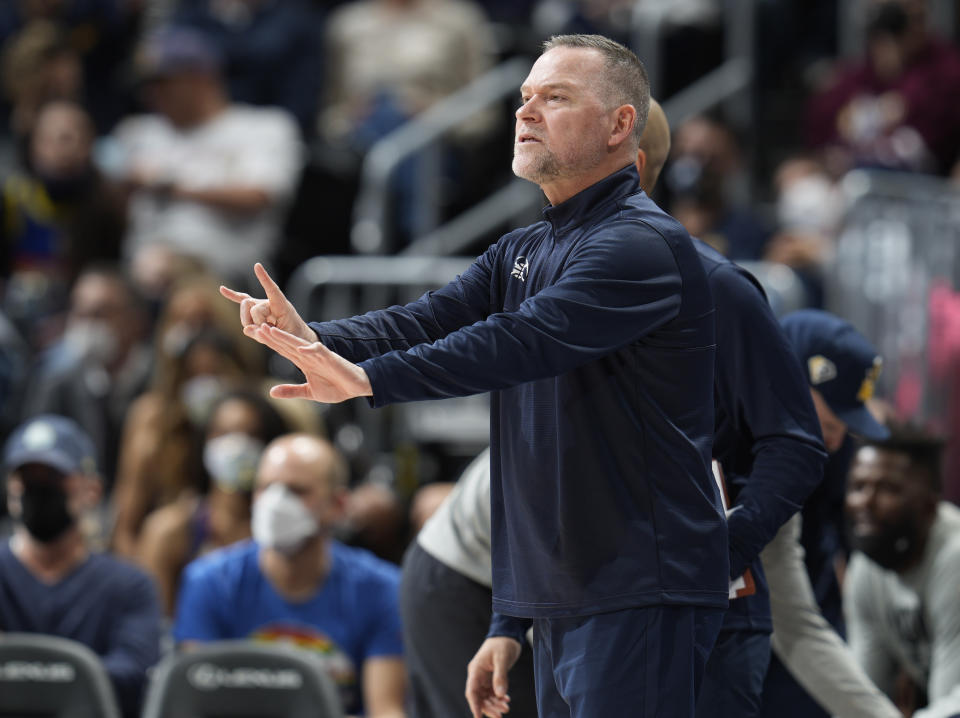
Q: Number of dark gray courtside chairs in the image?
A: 2